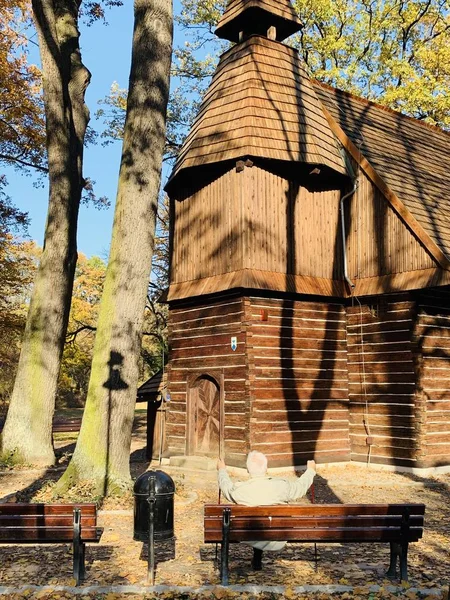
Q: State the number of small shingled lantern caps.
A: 1